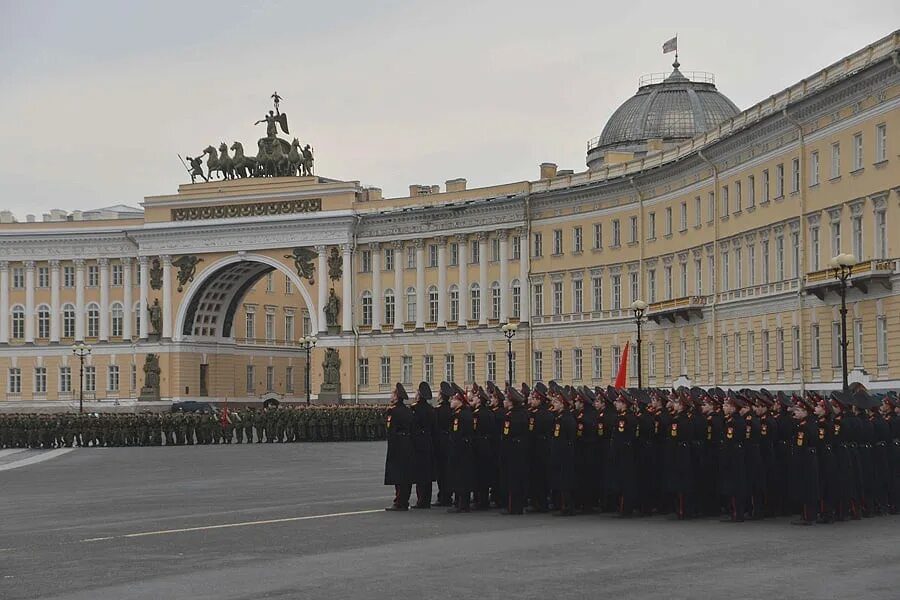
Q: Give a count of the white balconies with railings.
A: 2